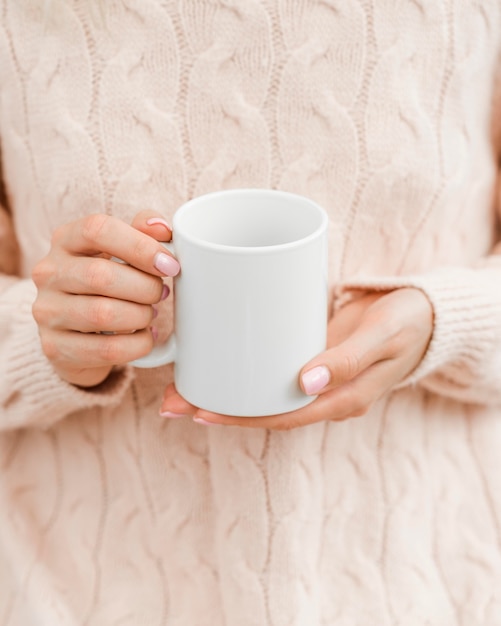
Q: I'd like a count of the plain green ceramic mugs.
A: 0